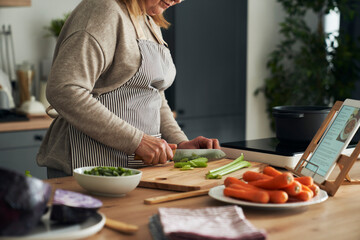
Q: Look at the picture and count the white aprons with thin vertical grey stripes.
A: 1